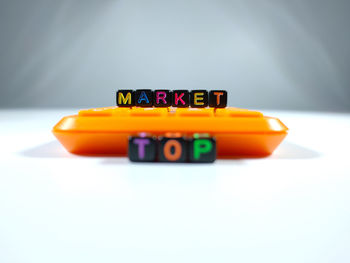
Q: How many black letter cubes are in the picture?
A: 9